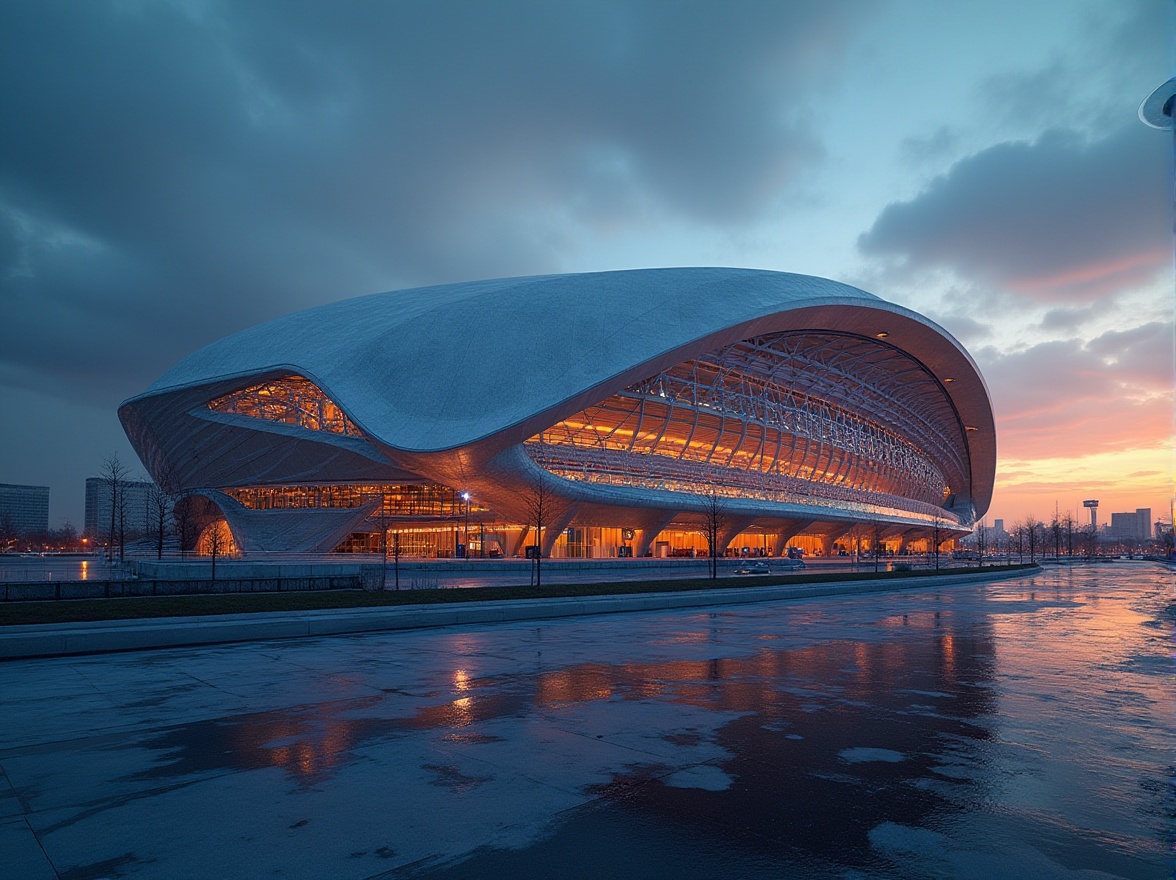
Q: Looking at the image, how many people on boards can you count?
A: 0